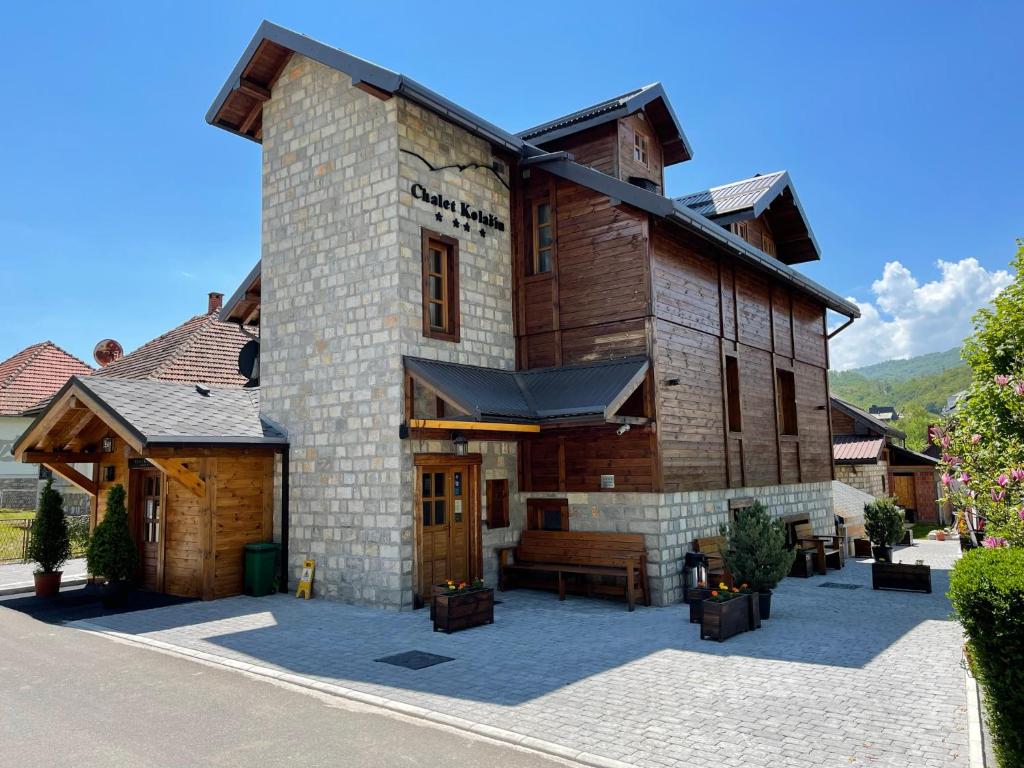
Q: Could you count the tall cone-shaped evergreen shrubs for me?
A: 2